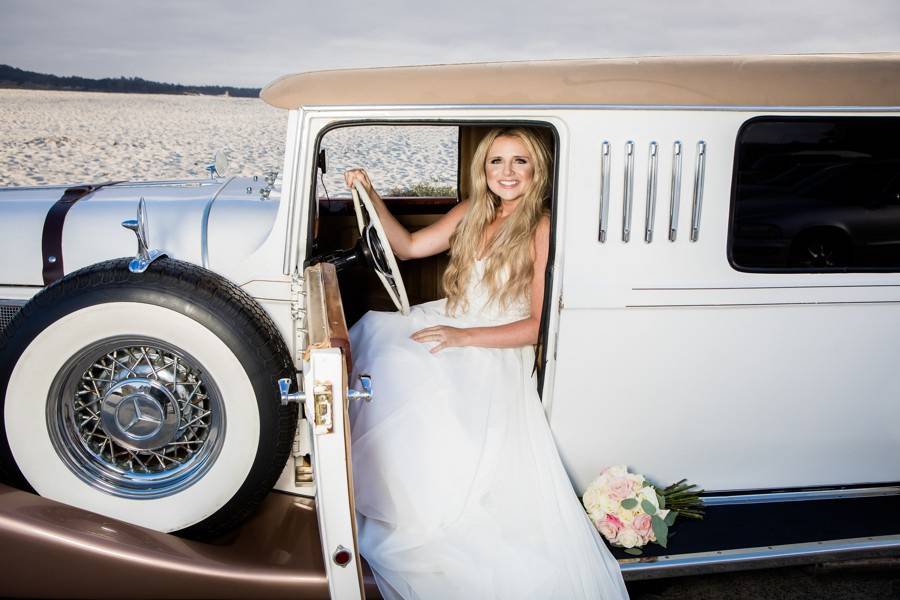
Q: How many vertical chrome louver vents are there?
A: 5